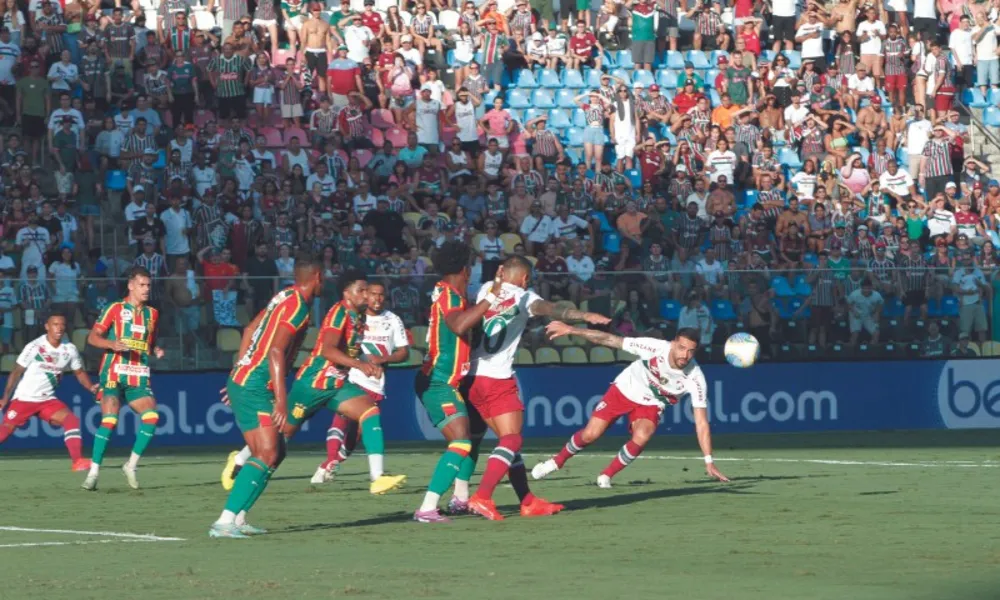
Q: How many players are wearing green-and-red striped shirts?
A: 4